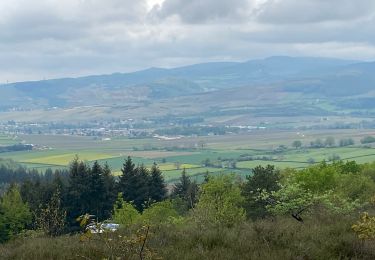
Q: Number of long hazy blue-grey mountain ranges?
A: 1